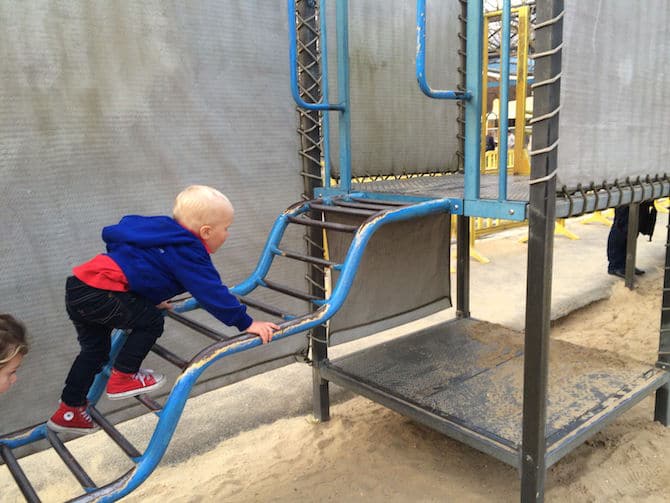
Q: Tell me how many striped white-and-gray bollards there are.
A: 0